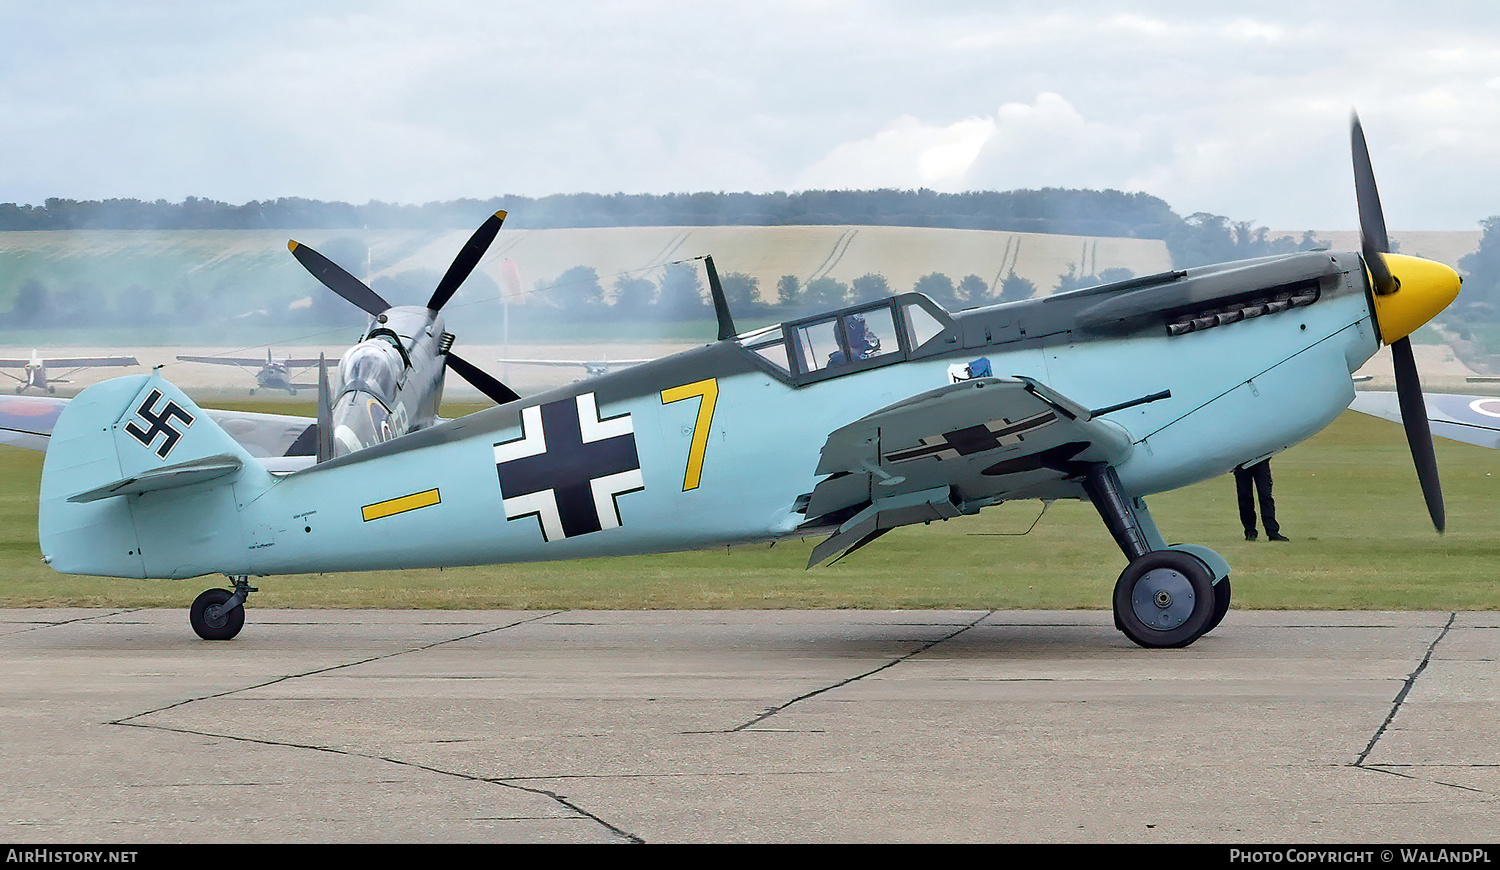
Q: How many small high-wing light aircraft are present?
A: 3